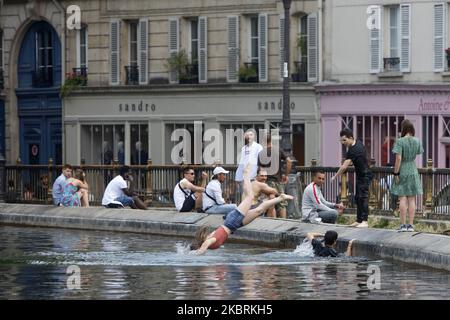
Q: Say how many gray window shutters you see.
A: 11